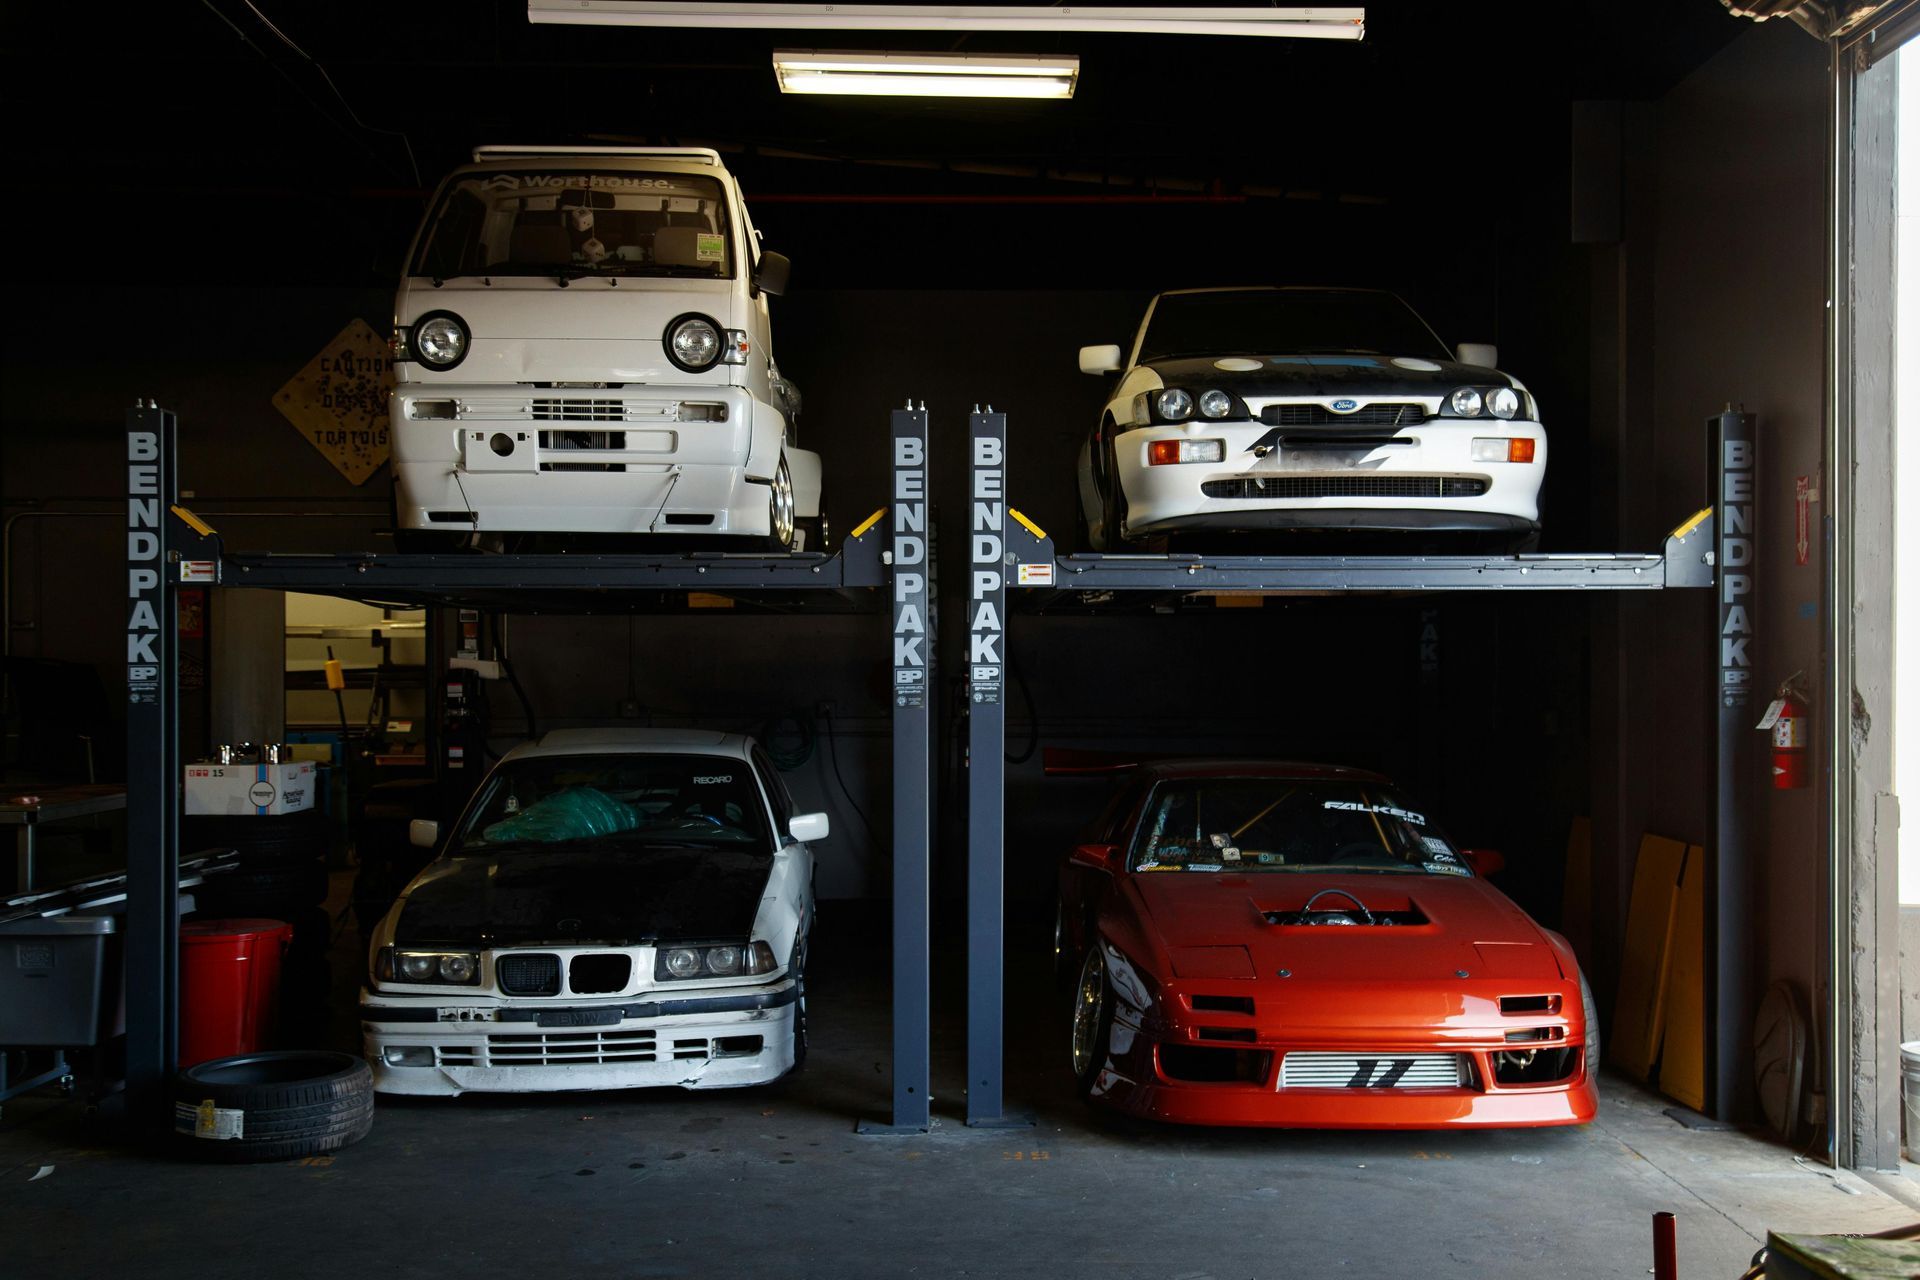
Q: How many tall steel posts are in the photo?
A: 4